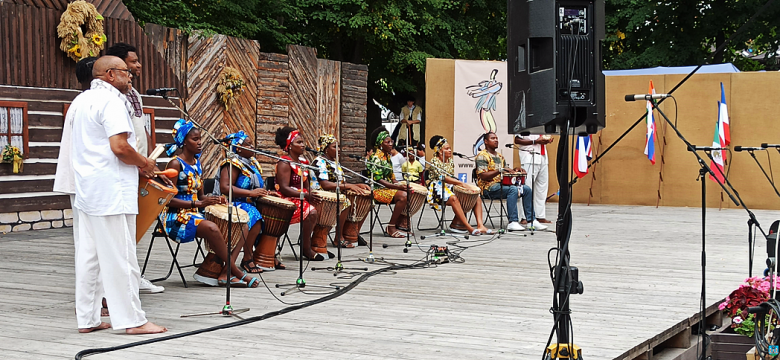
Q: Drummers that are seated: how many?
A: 7